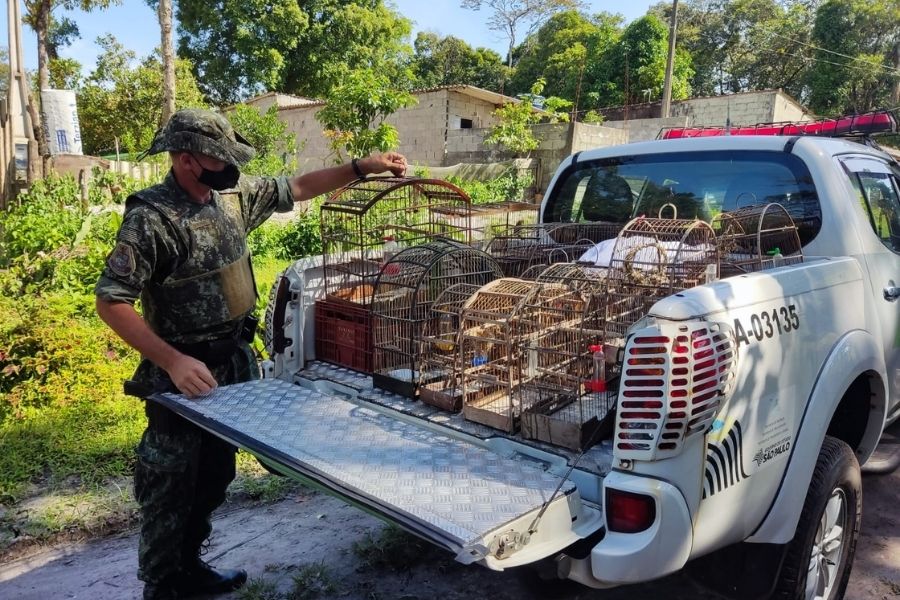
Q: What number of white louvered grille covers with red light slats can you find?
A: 1